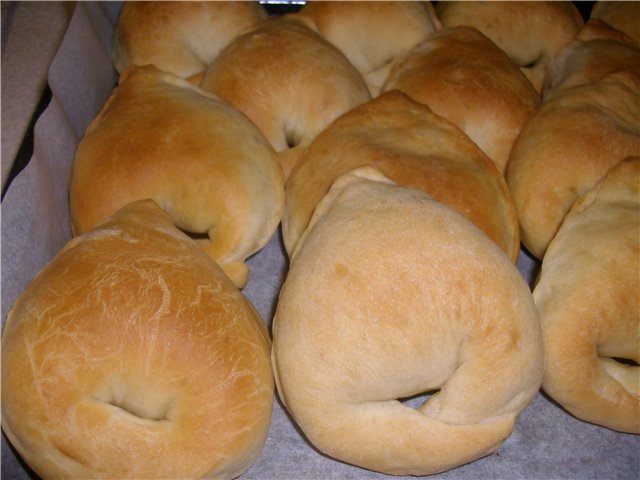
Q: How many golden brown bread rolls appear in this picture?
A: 13